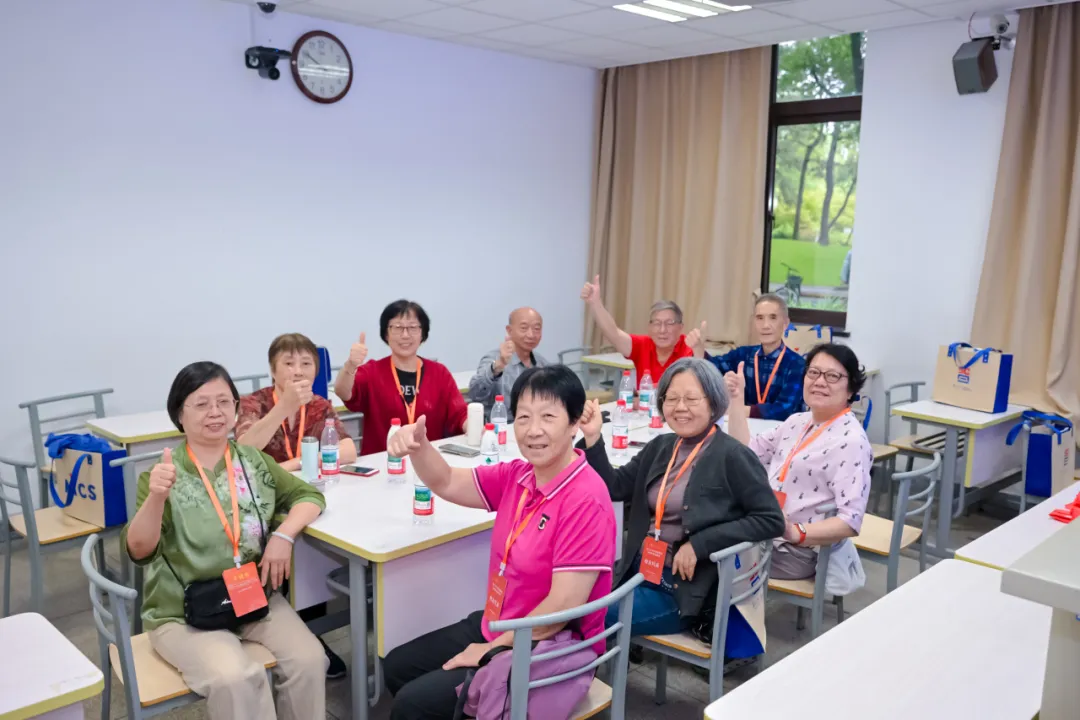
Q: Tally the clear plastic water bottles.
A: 9